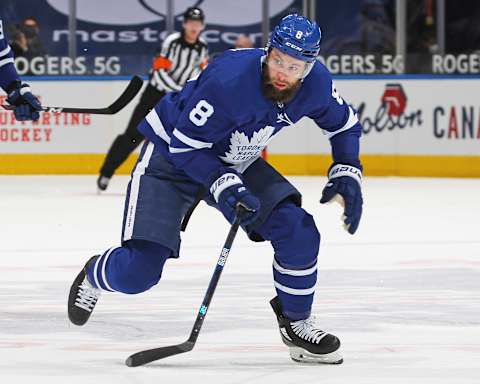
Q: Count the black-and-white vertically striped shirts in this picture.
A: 1